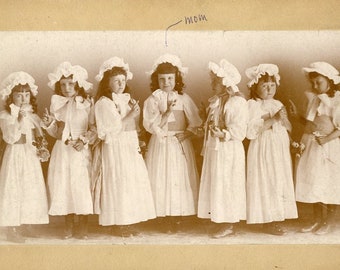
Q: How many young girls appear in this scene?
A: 7